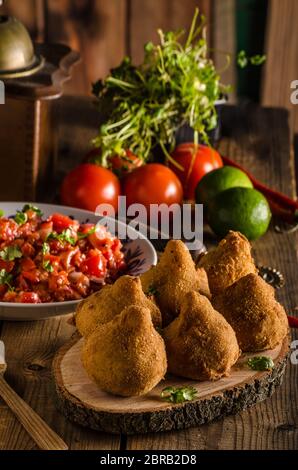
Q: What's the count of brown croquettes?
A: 6